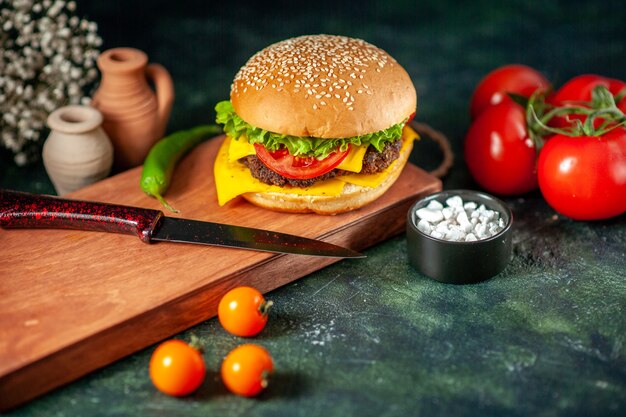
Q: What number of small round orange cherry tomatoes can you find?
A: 3